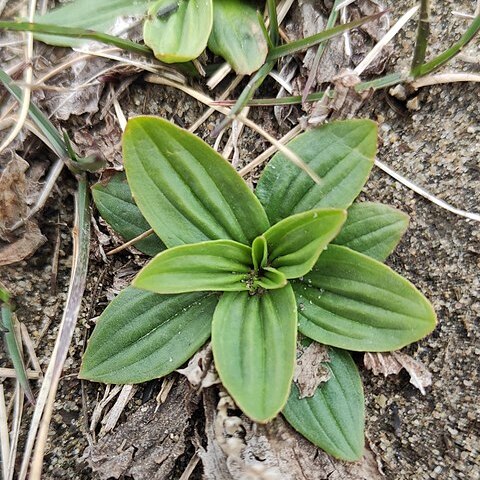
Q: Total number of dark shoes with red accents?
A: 0